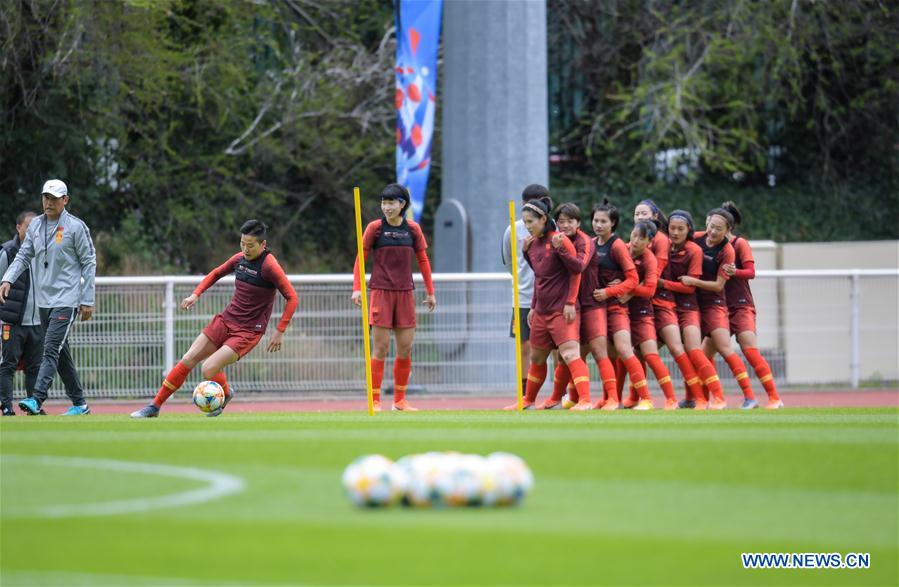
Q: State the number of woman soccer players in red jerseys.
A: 10